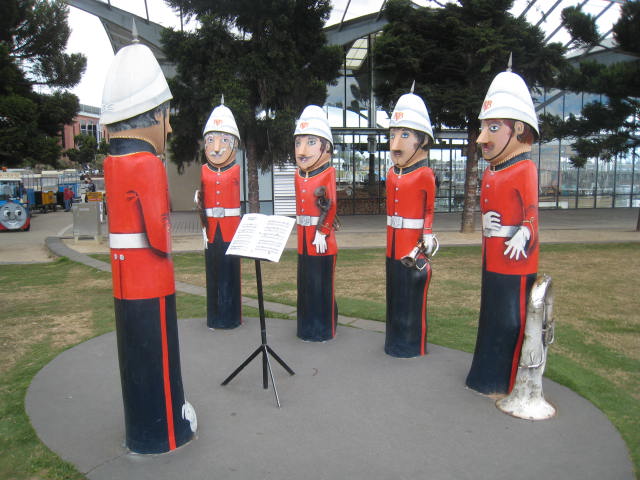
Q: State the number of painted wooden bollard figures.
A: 5